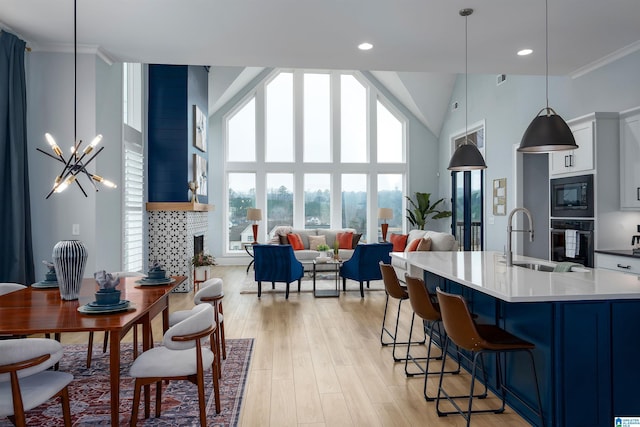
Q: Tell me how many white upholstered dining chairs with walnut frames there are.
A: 5